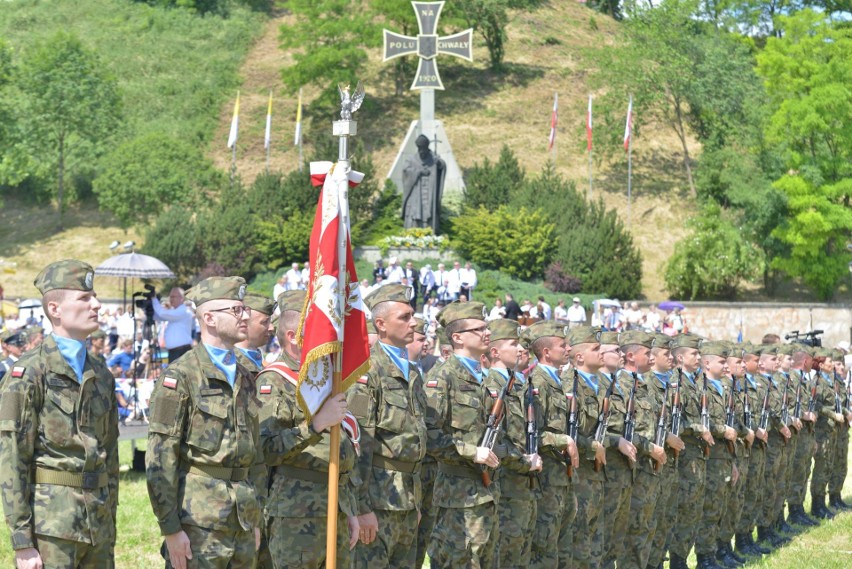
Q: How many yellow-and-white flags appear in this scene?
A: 3